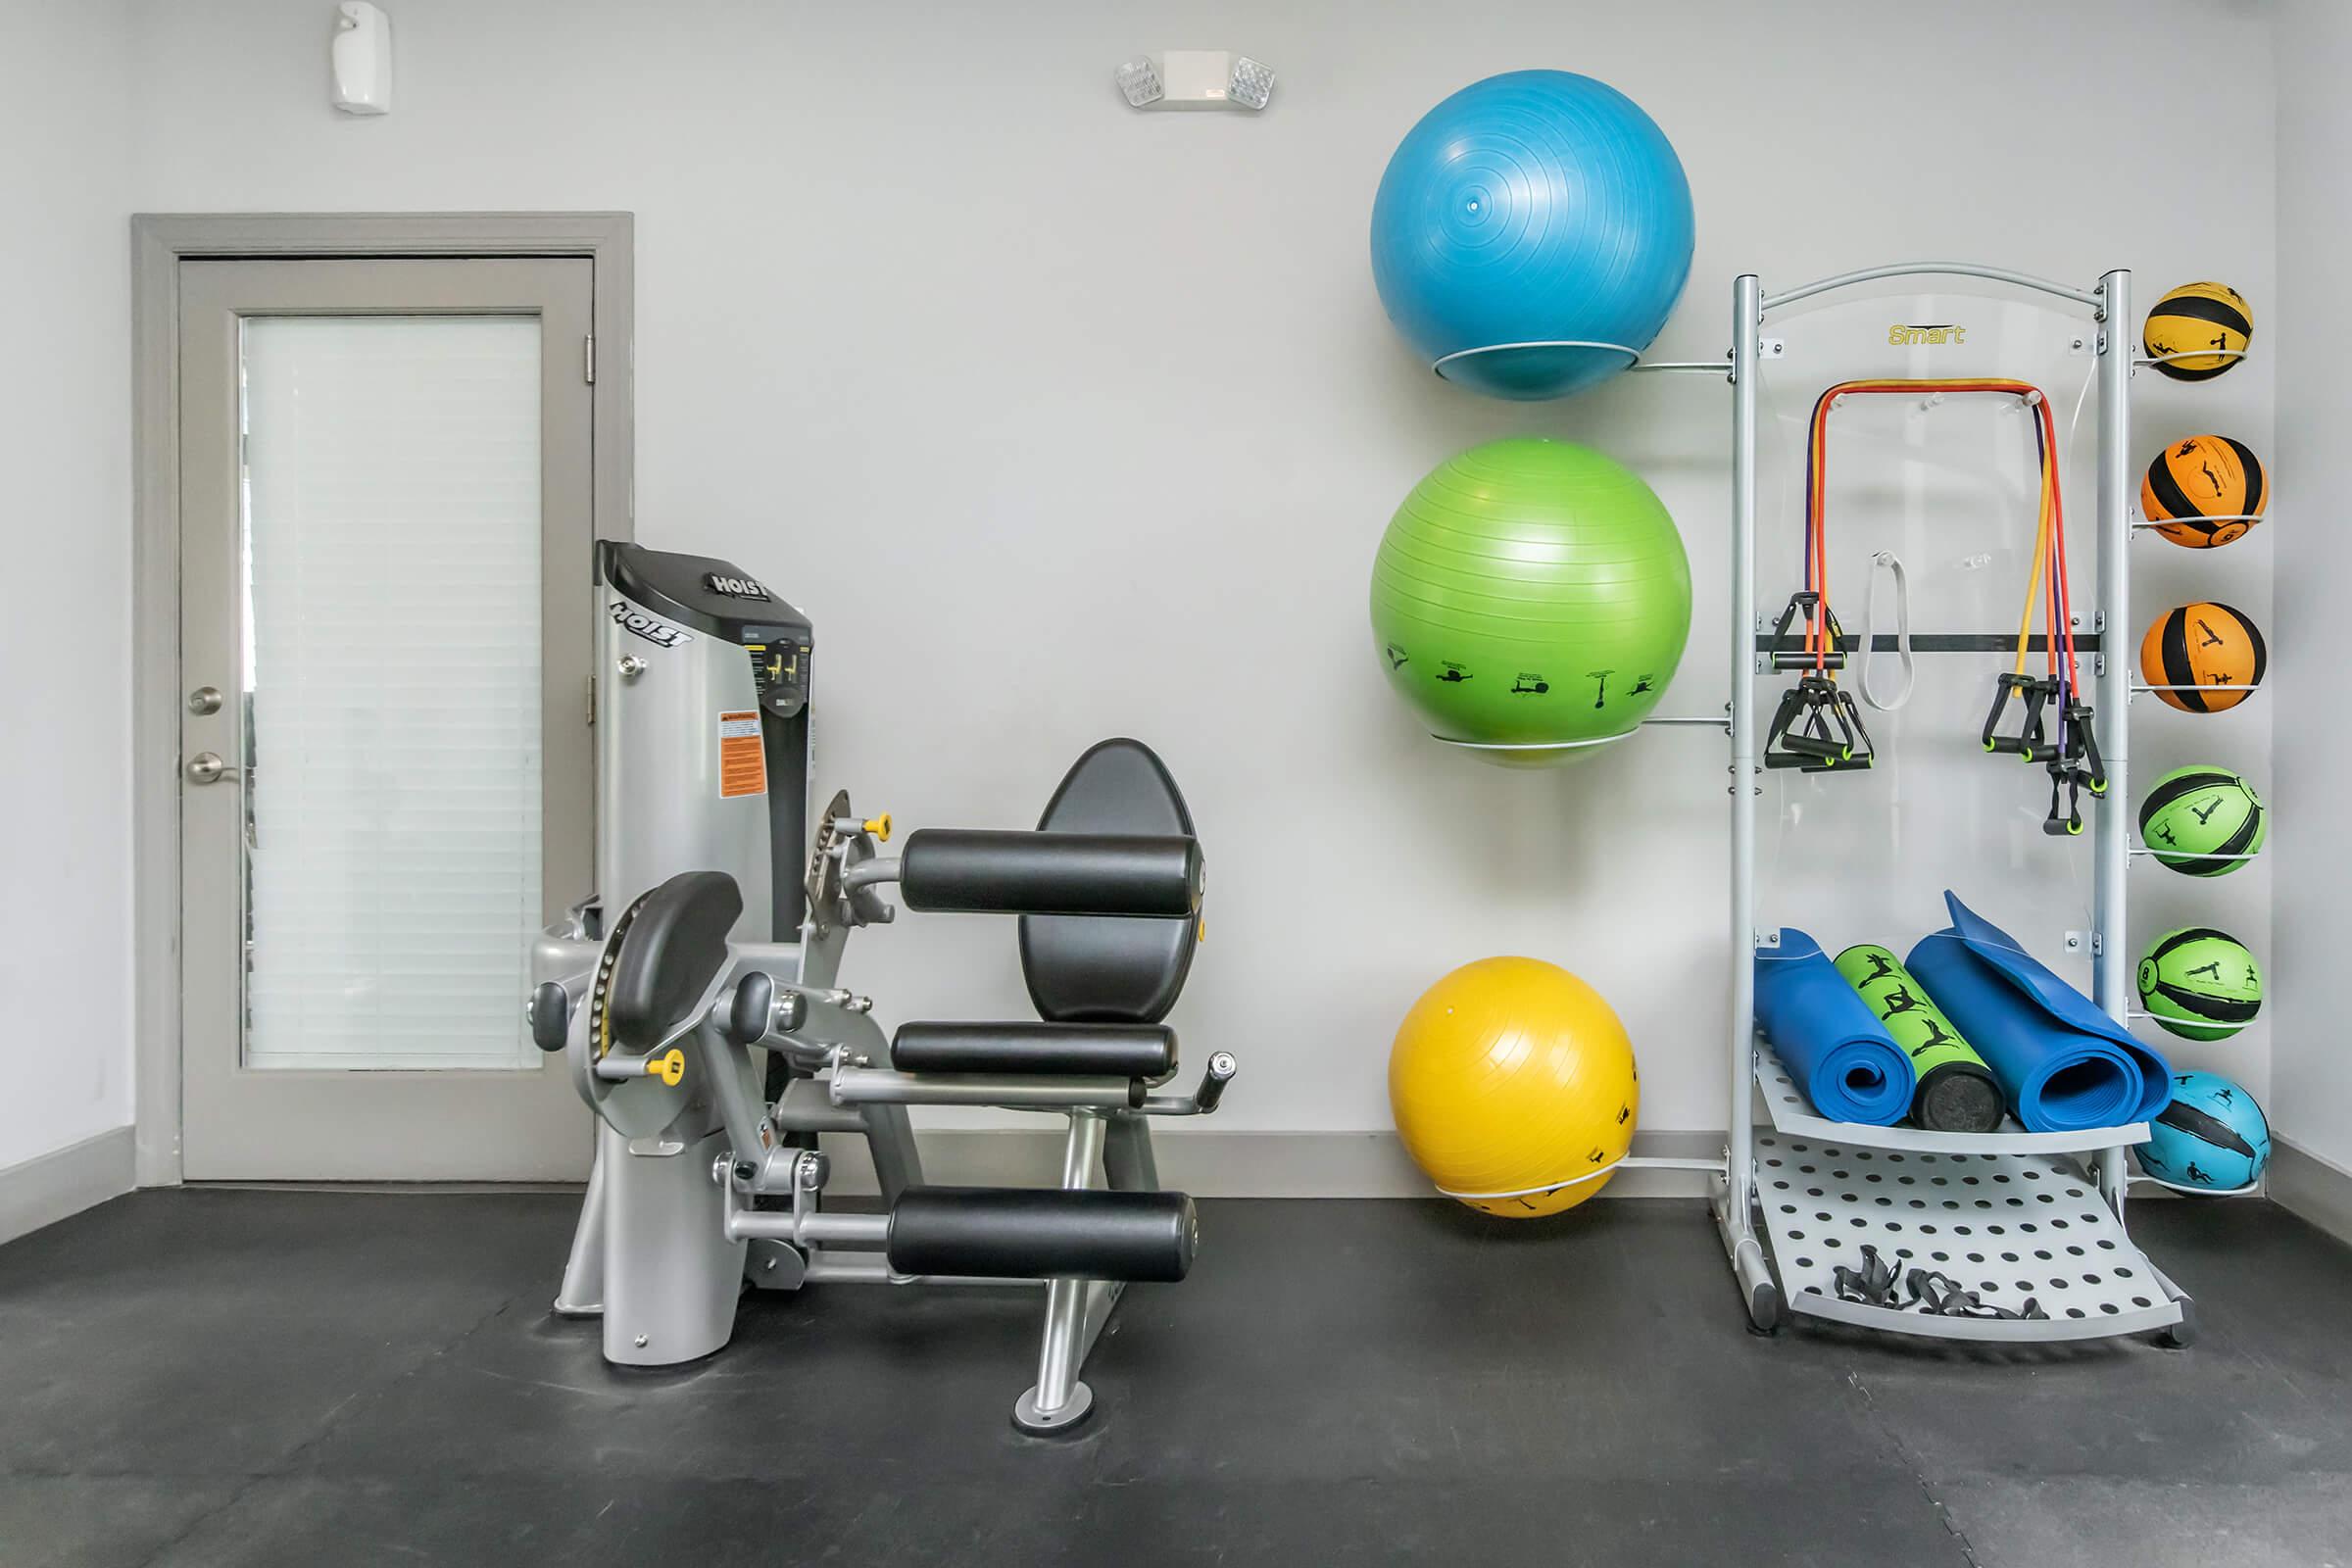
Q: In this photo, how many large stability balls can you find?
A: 3